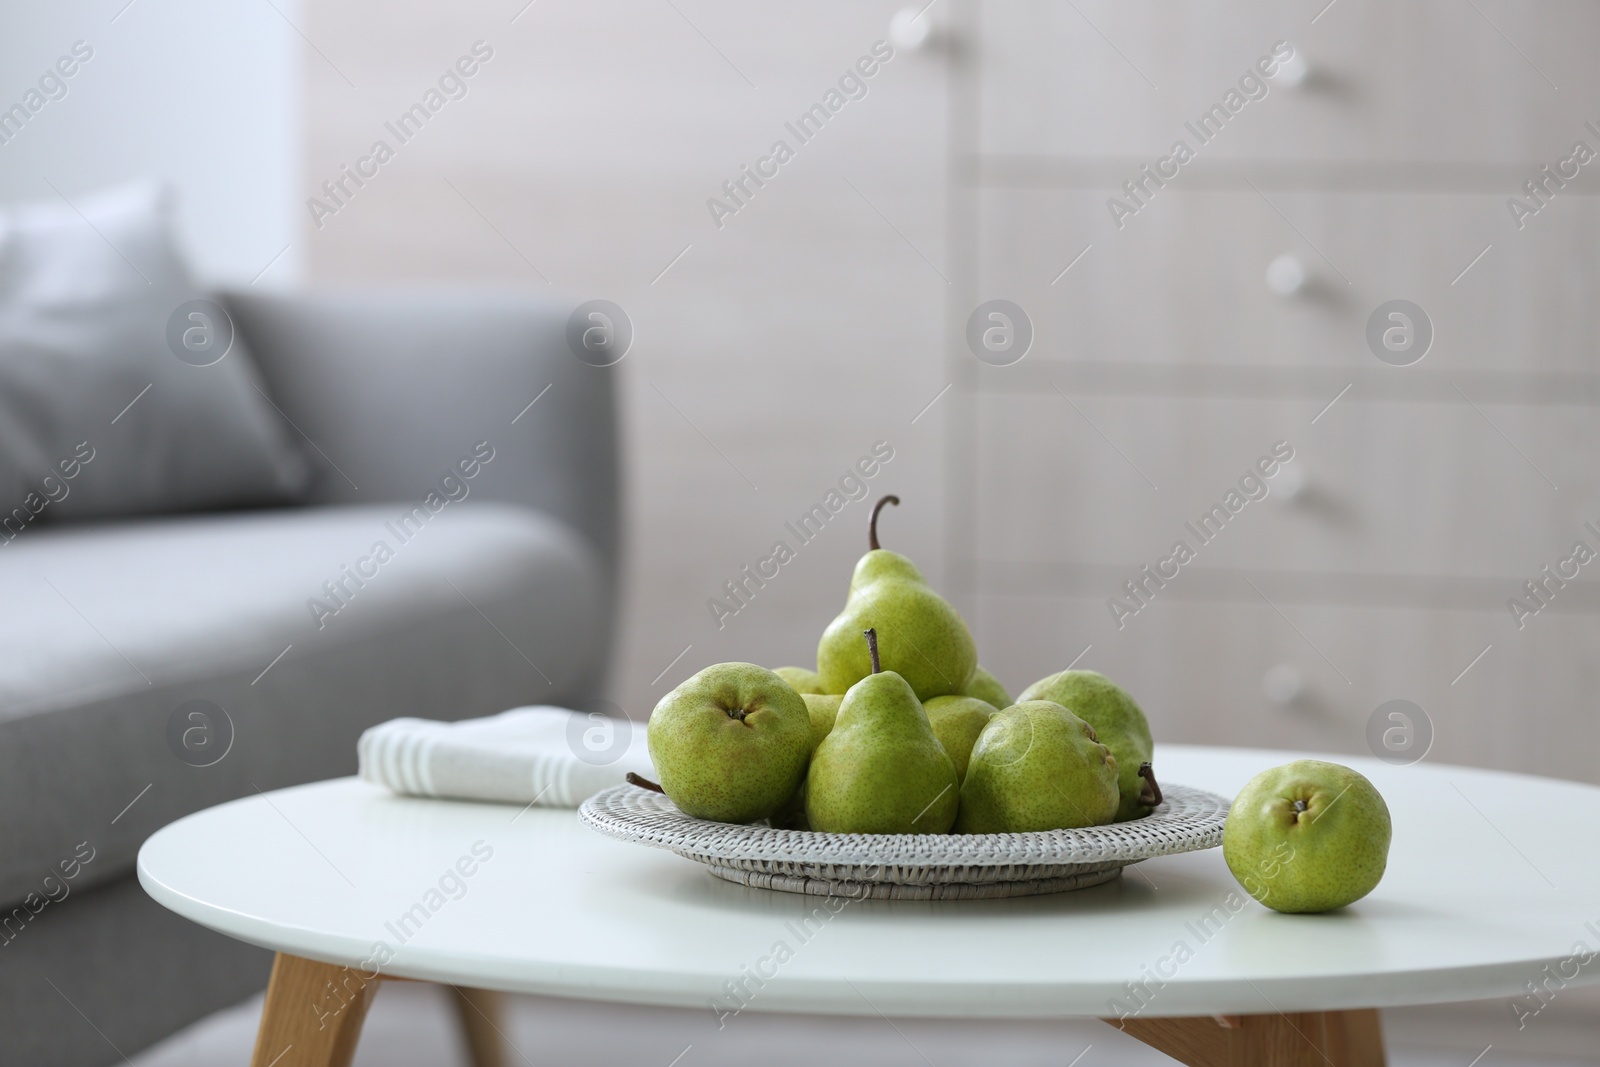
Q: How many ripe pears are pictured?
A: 10